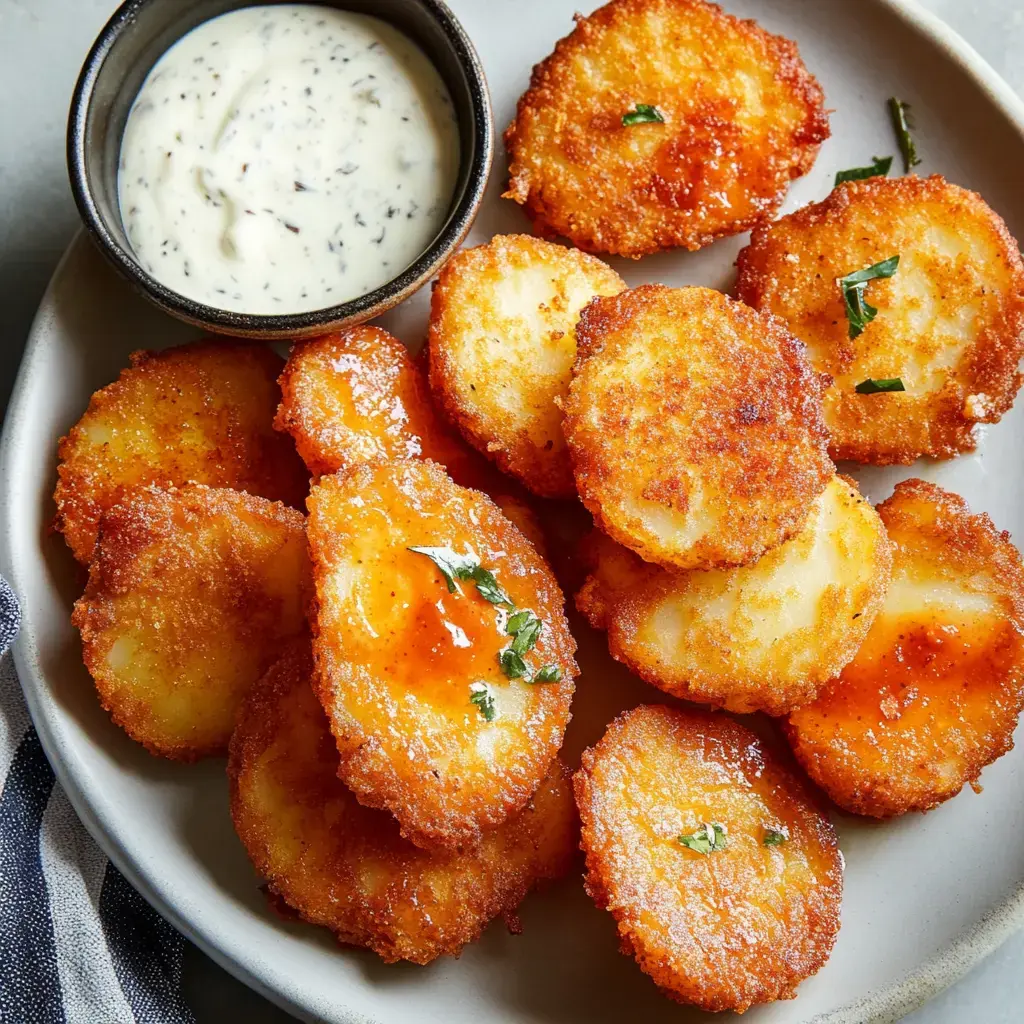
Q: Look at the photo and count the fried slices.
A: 12